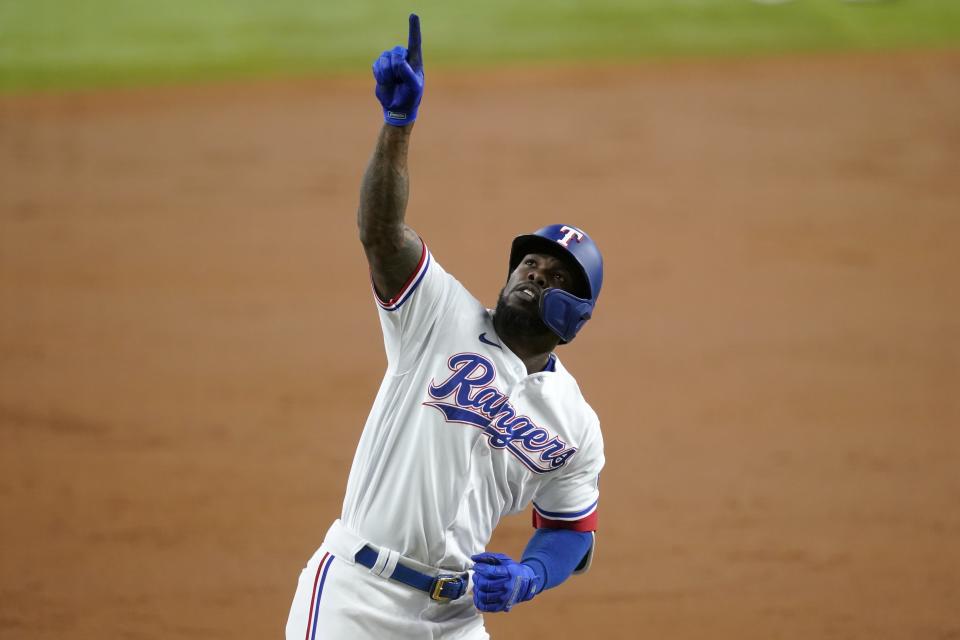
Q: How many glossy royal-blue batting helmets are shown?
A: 1